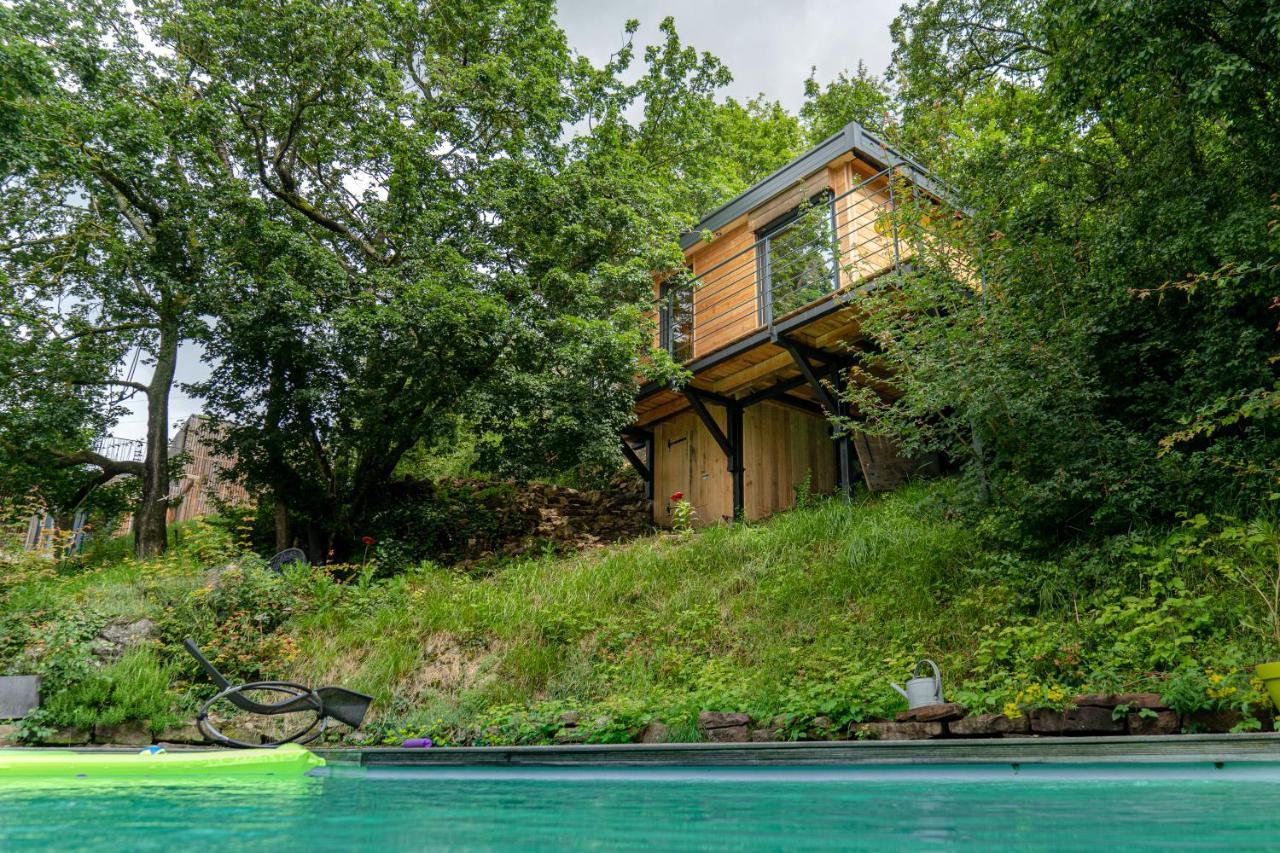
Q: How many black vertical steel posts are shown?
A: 3